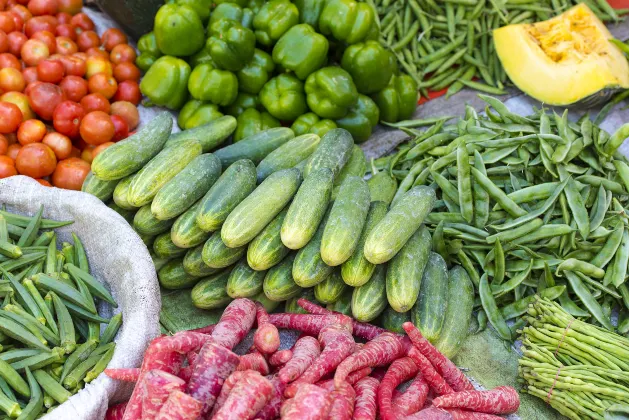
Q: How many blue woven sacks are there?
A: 0